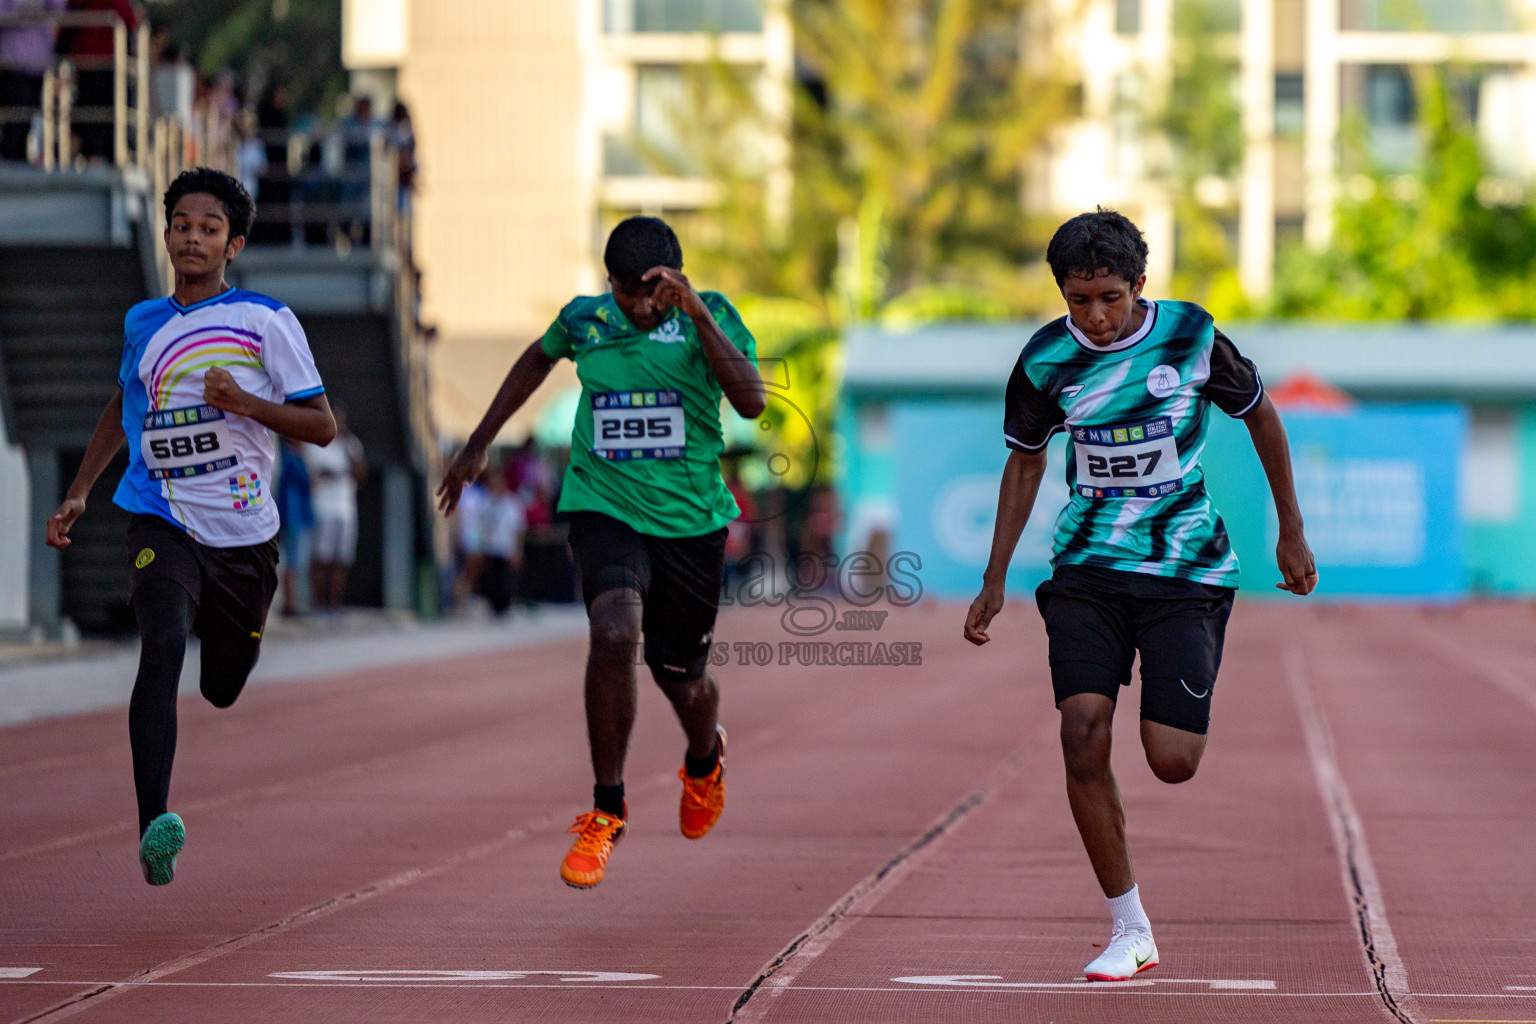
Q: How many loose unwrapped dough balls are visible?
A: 0